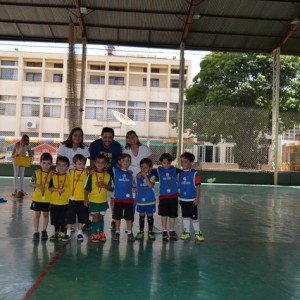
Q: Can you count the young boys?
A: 8